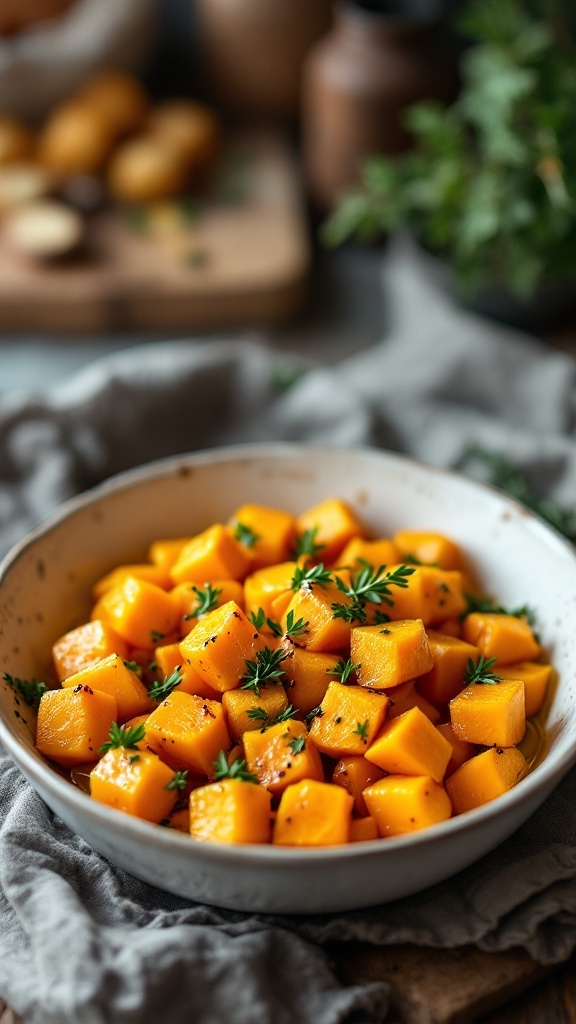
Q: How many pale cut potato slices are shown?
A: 2